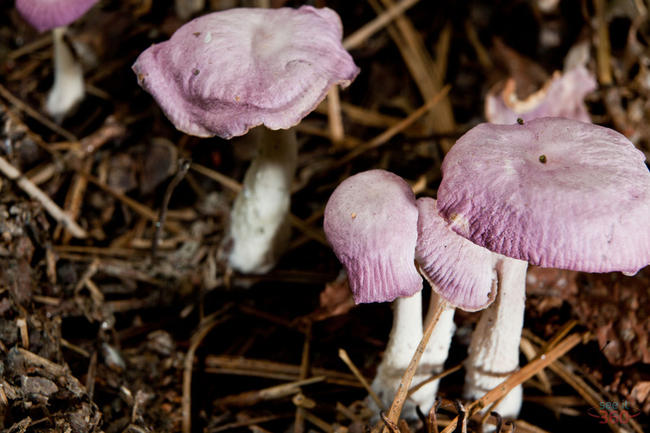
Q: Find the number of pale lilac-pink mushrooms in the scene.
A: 6